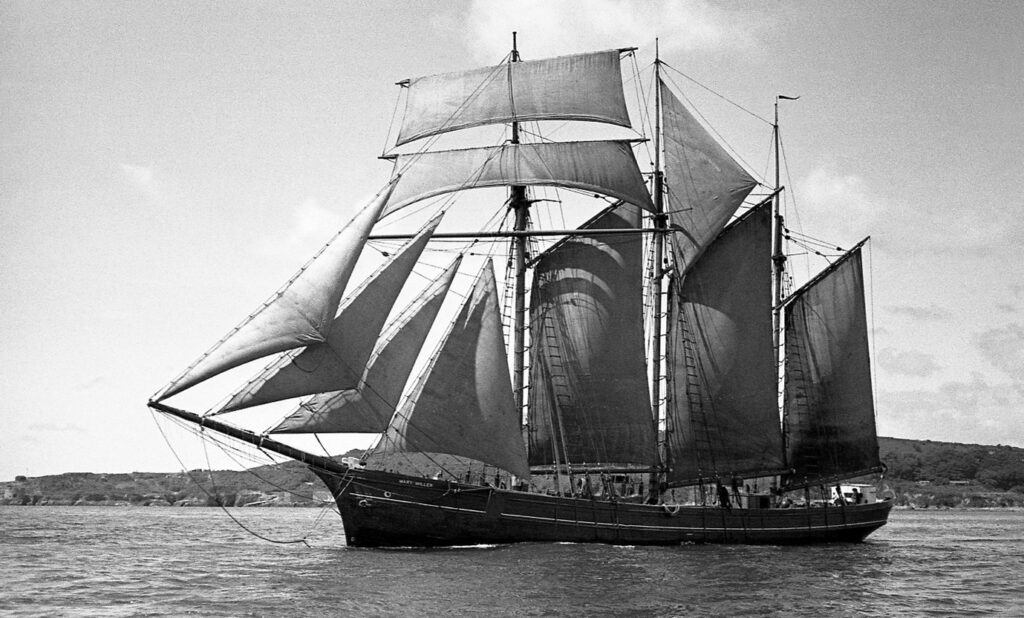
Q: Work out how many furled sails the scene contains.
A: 0